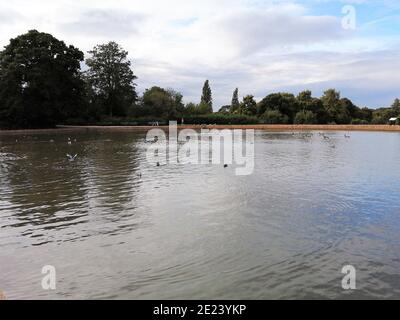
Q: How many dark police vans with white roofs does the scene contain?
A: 0